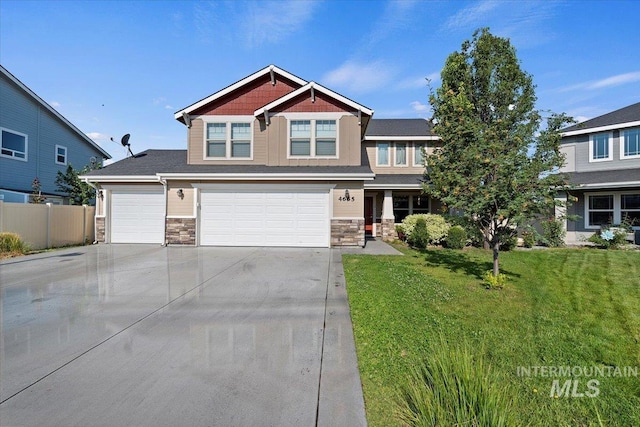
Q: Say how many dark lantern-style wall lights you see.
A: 3